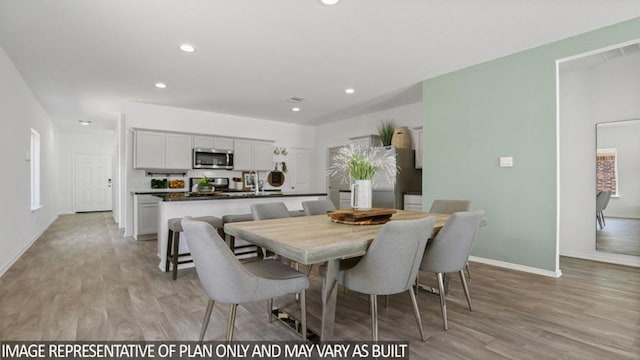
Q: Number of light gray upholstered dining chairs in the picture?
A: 6